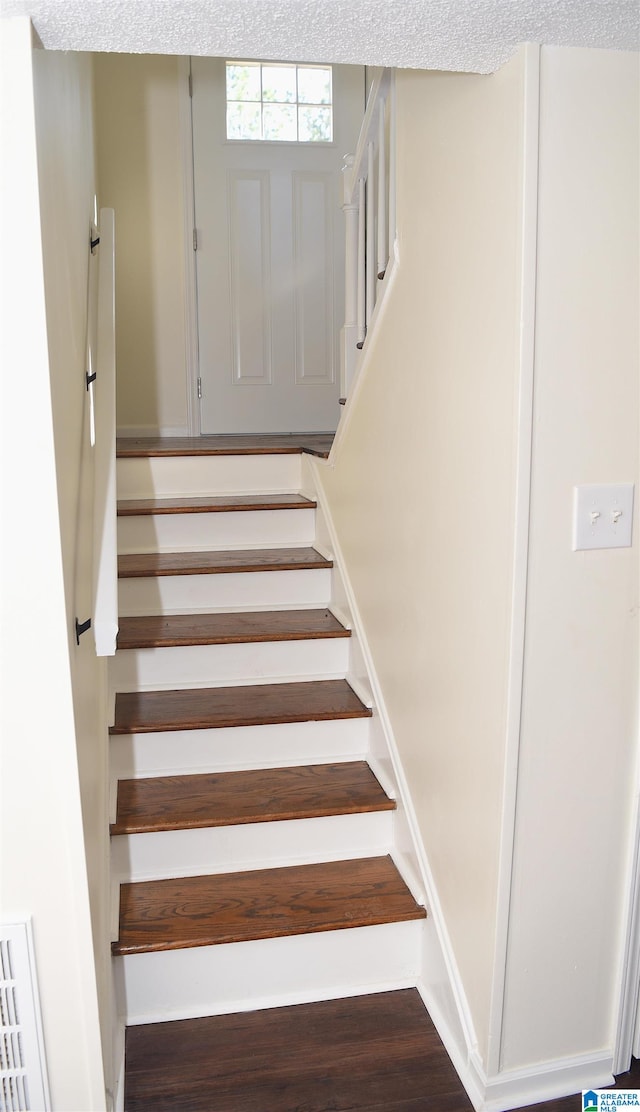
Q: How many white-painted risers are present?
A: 7